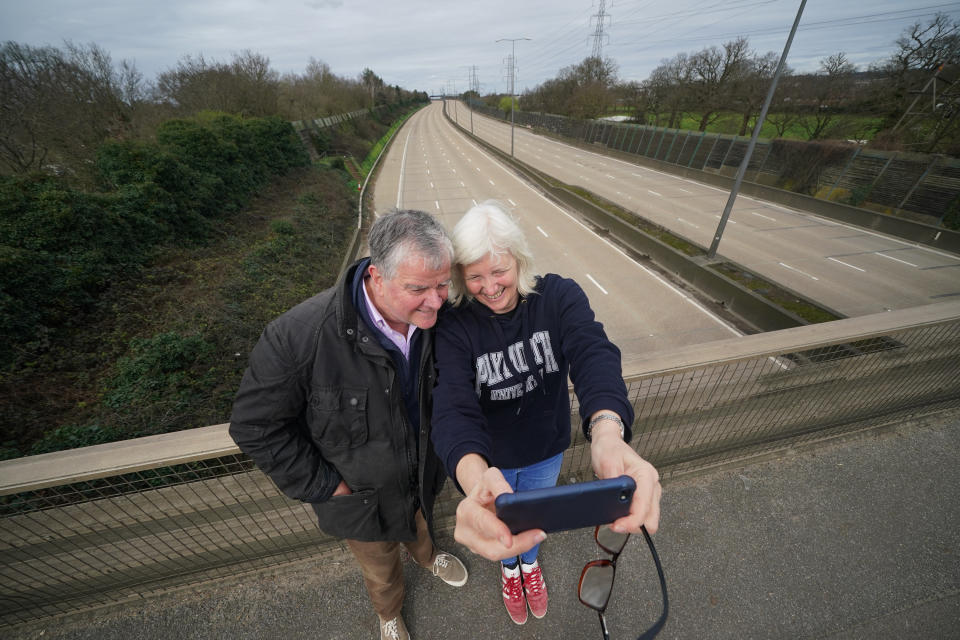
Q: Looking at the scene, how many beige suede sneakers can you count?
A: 2